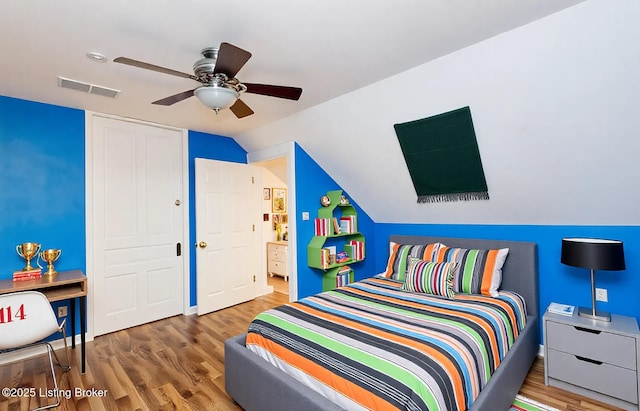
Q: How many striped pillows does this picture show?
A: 3